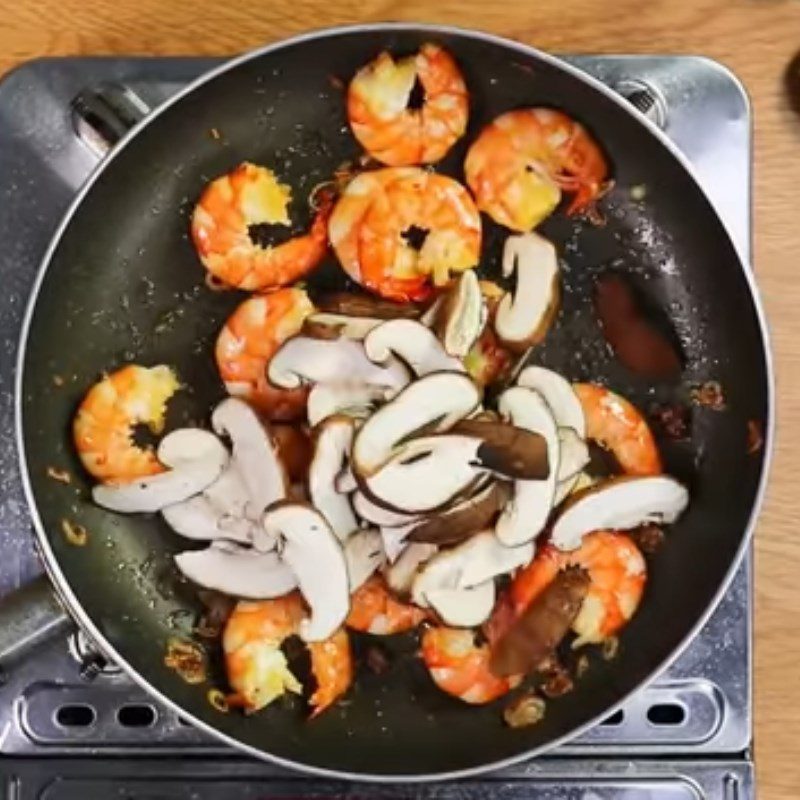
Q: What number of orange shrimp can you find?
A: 11